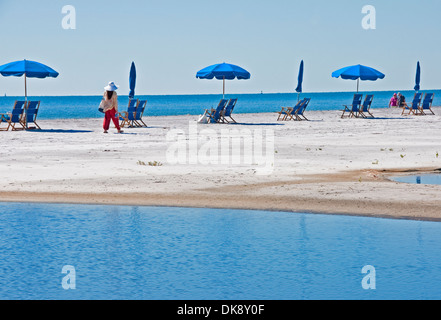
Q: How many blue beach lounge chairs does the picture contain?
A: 12